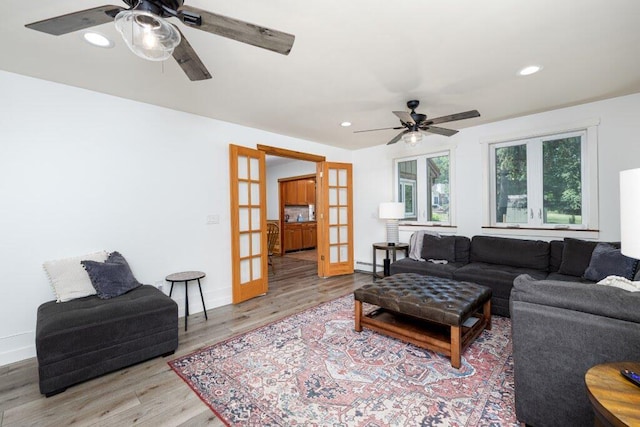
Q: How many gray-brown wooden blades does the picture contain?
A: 8